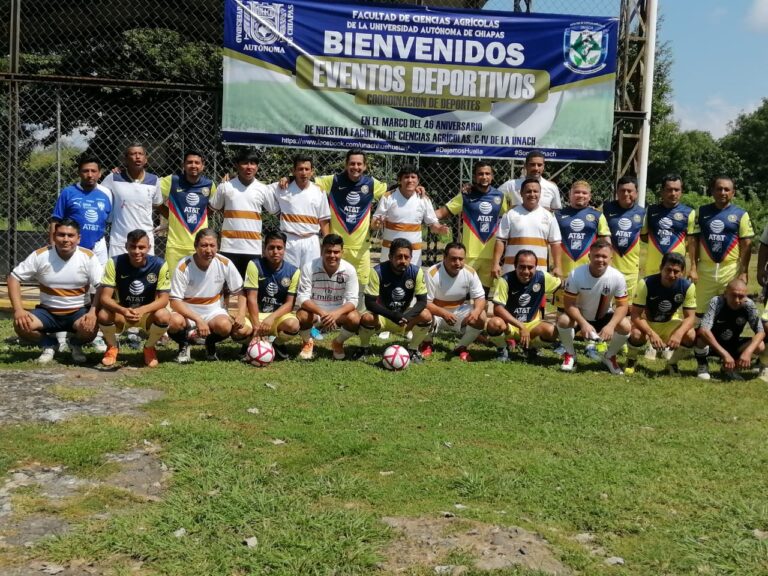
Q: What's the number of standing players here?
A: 14